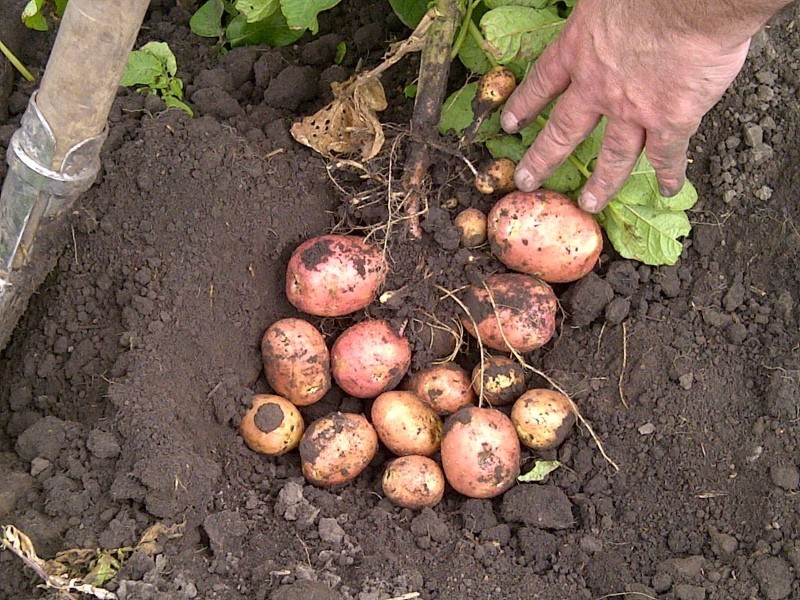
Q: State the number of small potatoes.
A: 3